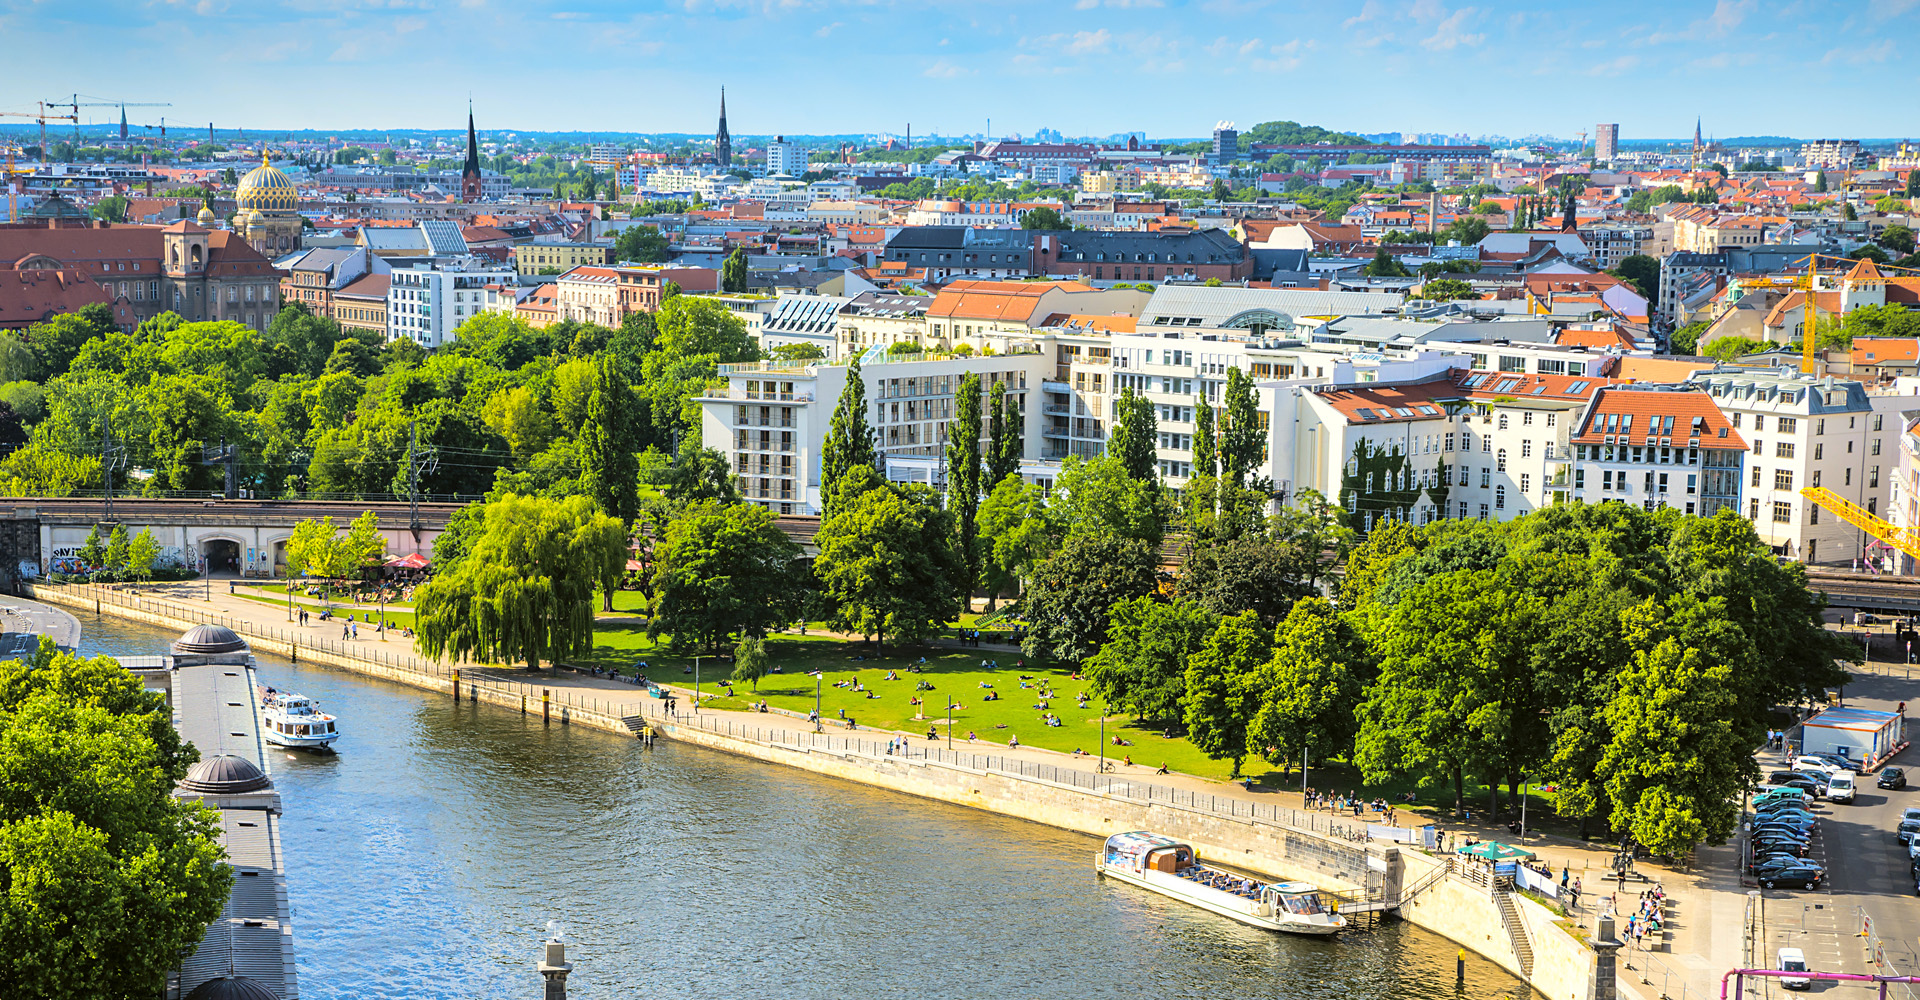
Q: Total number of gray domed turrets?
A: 3